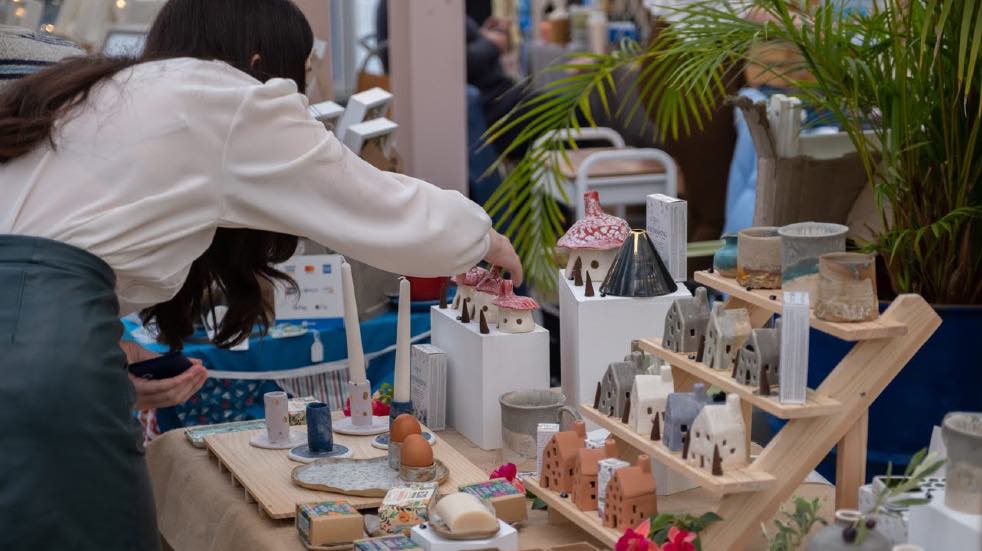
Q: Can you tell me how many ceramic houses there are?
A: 14